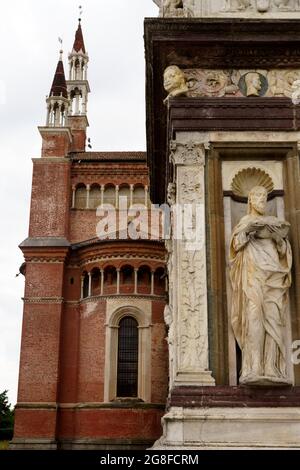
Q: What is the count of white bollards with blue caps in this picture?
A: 0